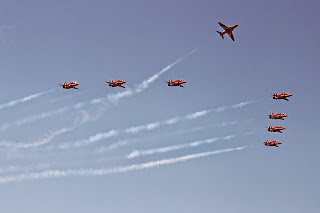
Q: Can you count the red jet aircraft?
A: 8